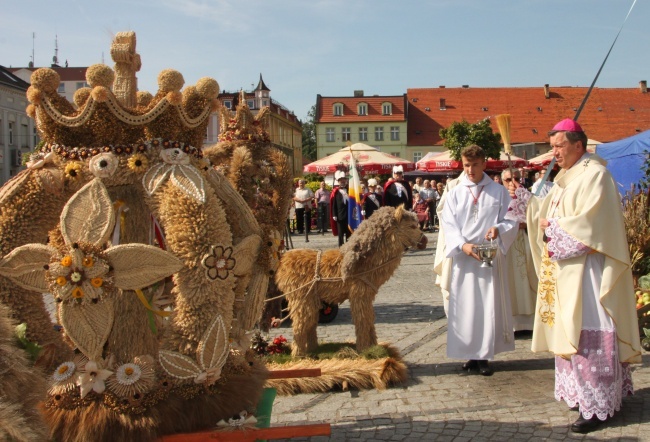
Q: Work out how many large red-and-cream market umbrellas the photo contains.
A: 3